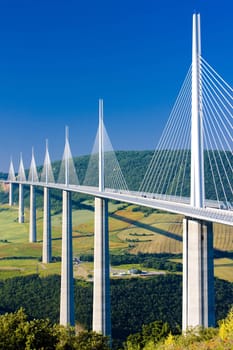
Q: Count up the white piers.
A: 7